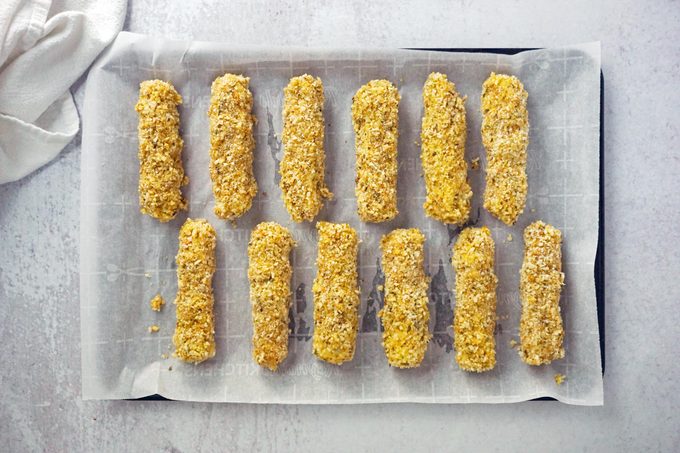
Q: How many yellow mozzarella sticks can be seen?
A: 12